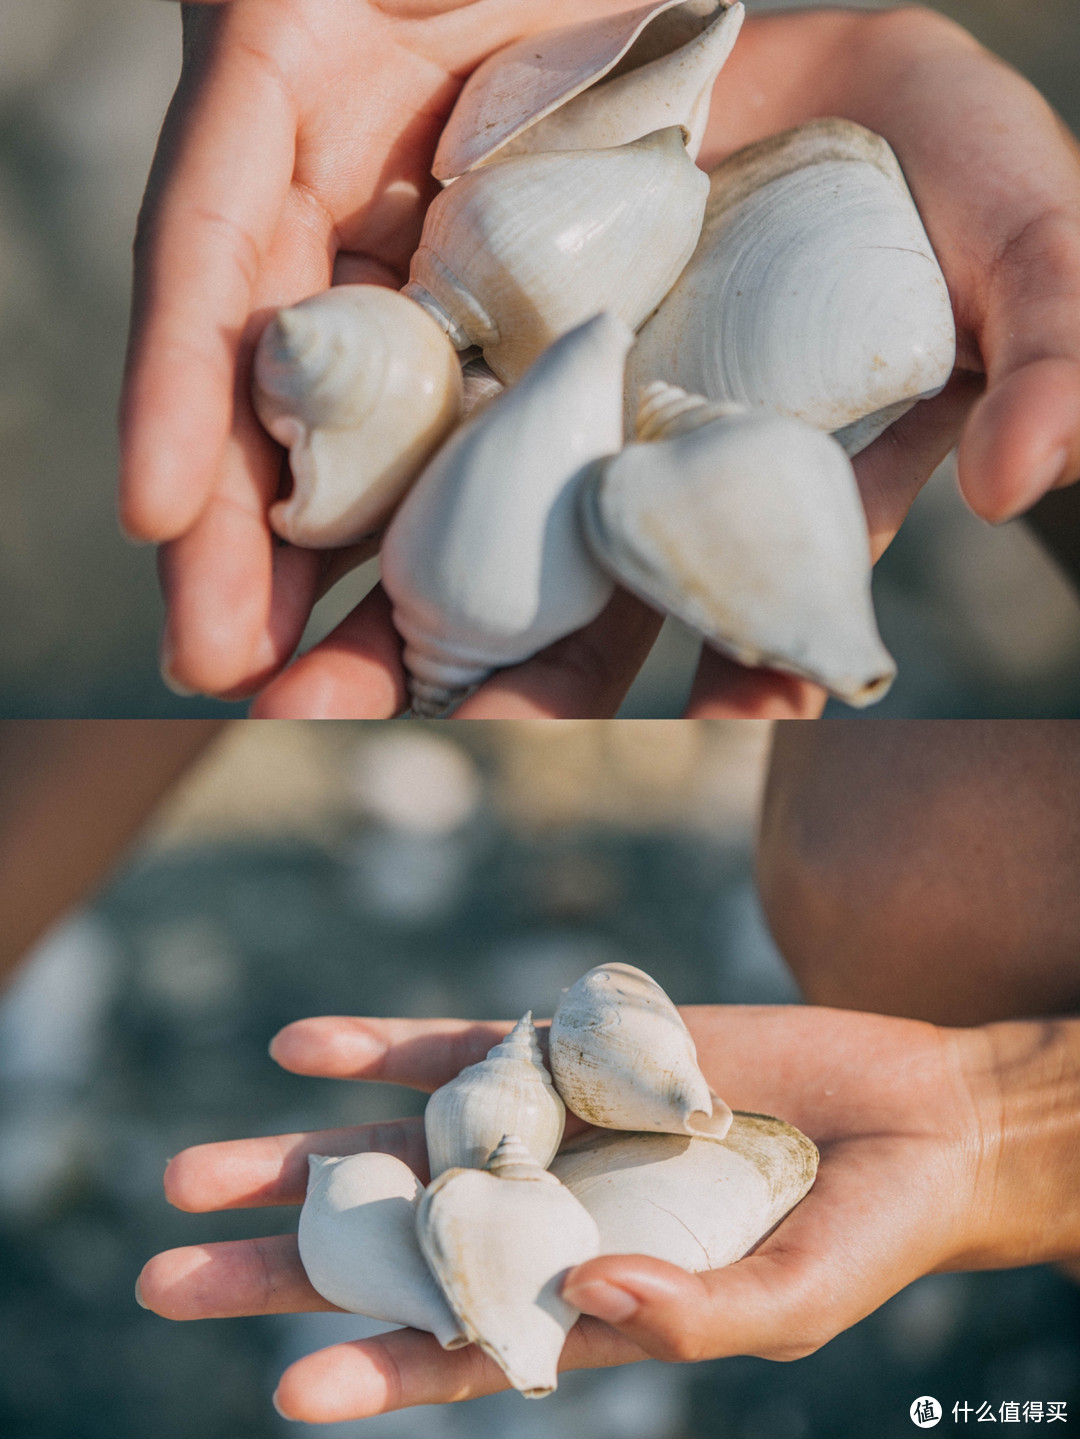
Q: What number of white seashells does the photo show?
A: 11